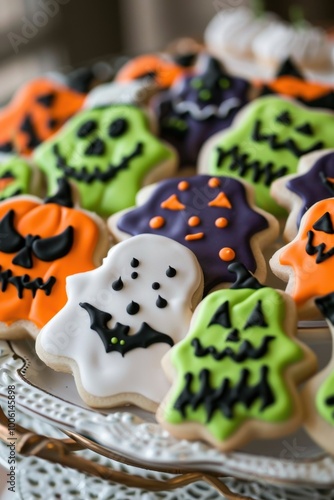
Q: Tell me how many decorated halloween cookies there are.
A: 14